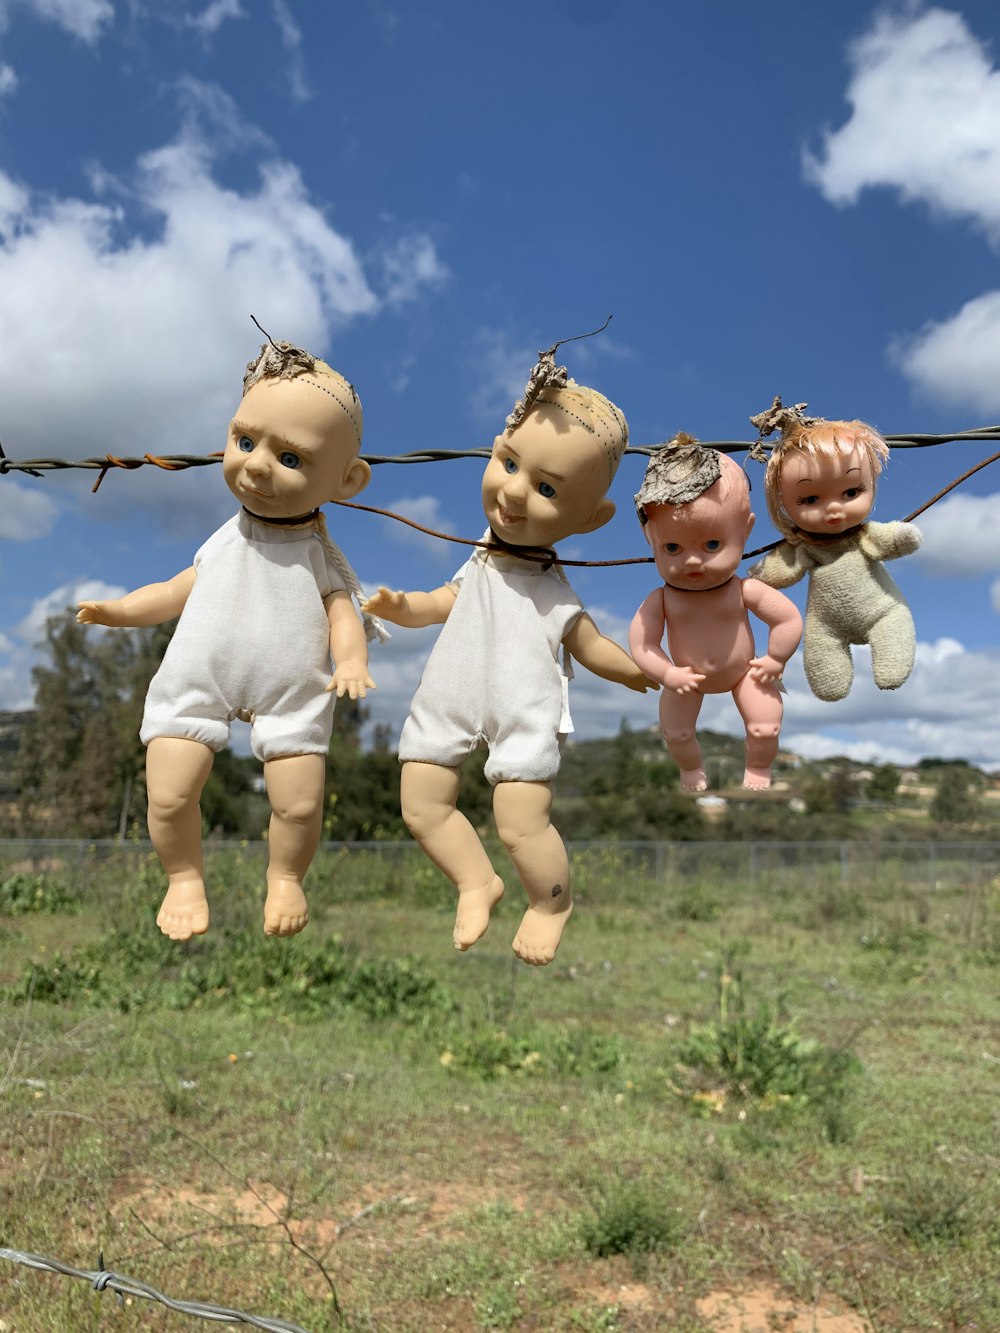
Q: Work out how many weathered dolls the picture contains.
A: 4